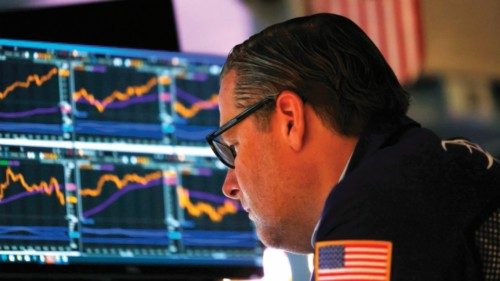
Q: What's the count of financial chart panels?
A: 6